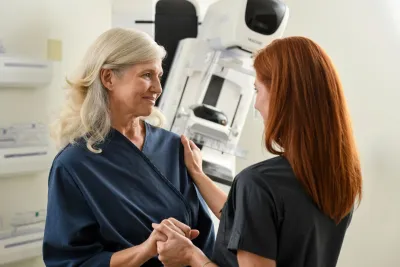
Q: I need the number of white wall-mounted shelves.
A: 3